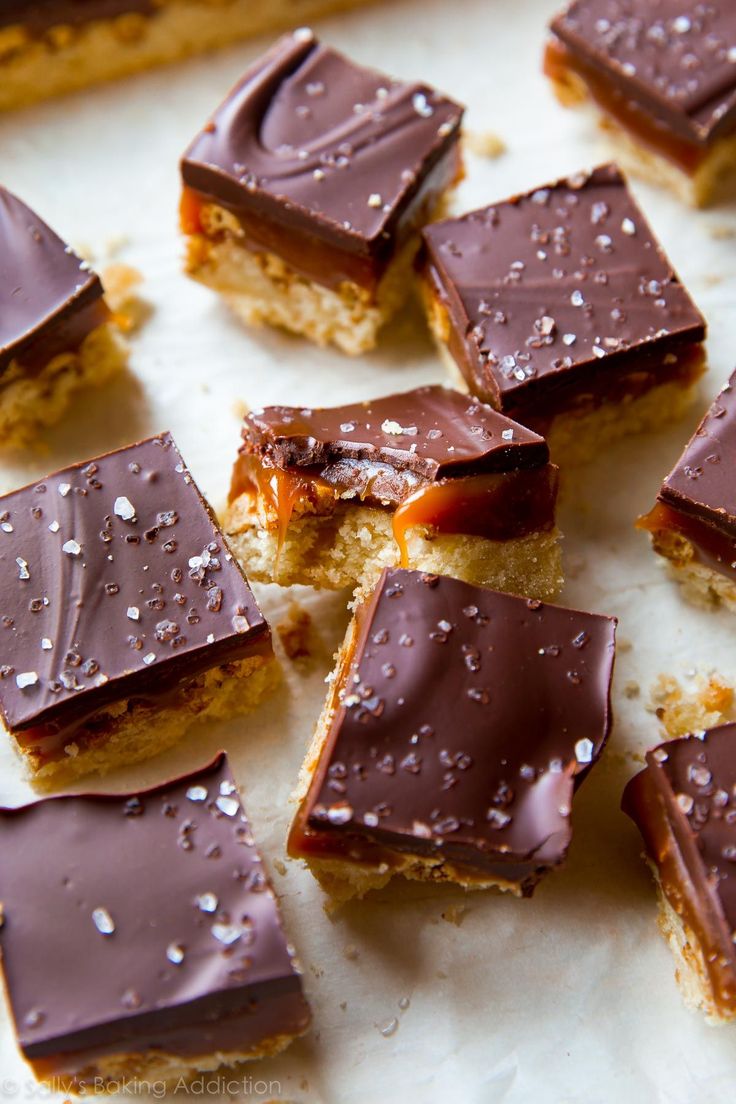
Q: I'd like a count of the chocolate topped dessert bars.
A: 11